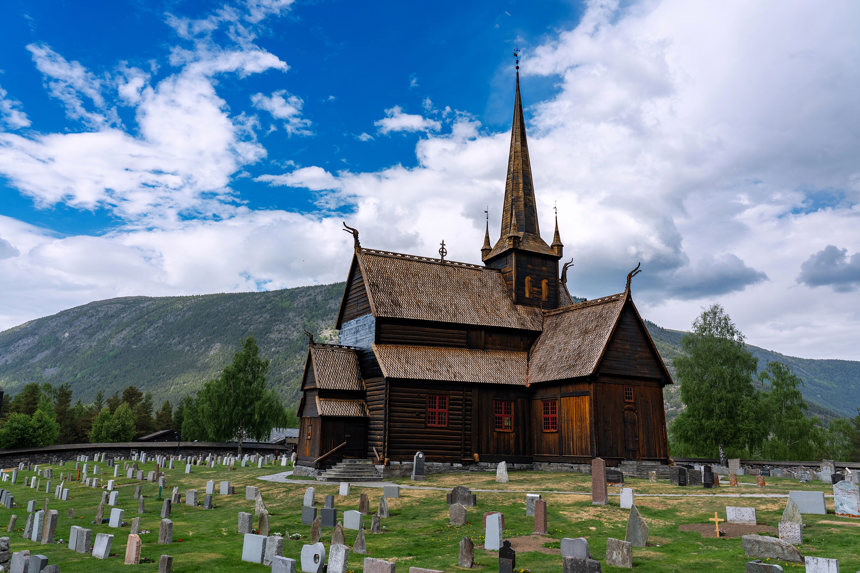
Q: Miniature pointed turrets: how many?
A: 3